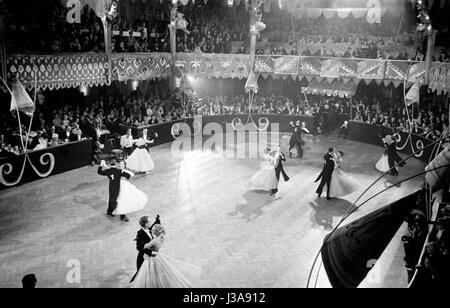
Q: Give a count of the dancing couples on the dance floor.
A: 7